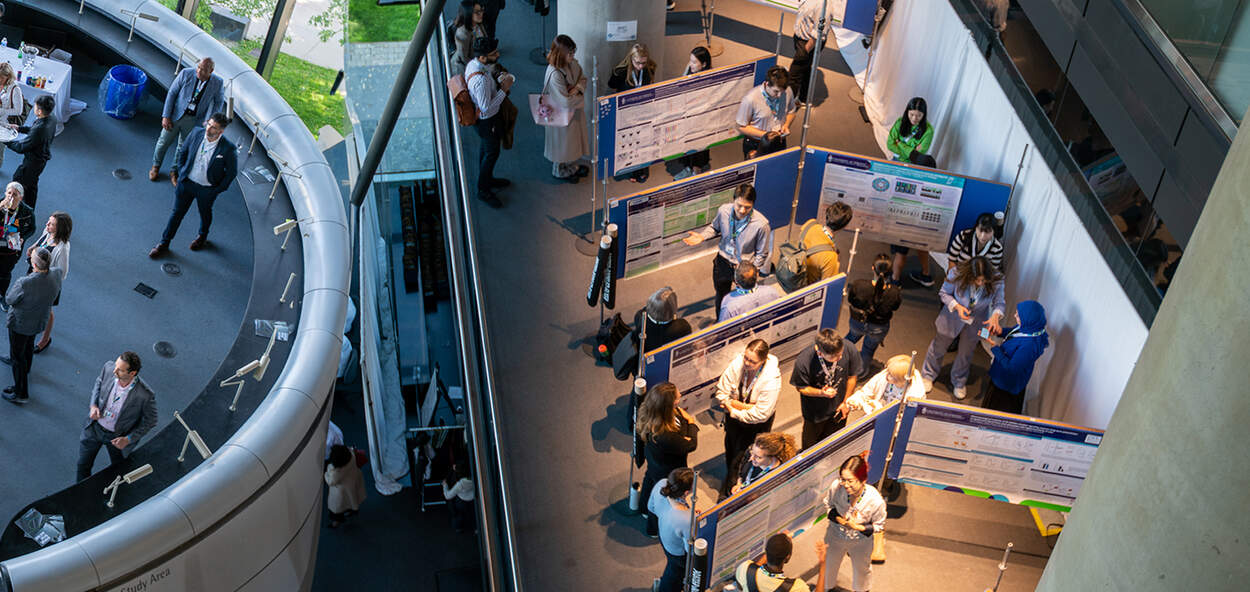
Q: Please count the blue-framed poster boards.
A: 7